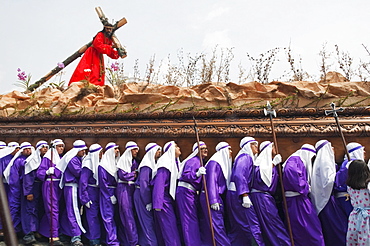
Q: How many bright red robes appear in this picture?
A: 1